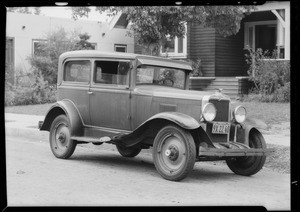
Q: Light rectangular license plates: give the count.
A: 1